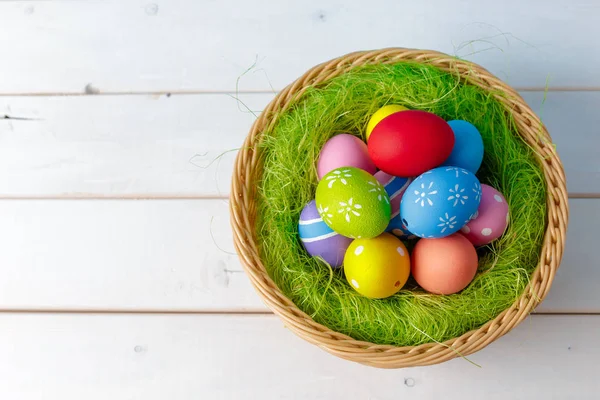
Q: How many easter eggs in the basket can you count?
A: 11